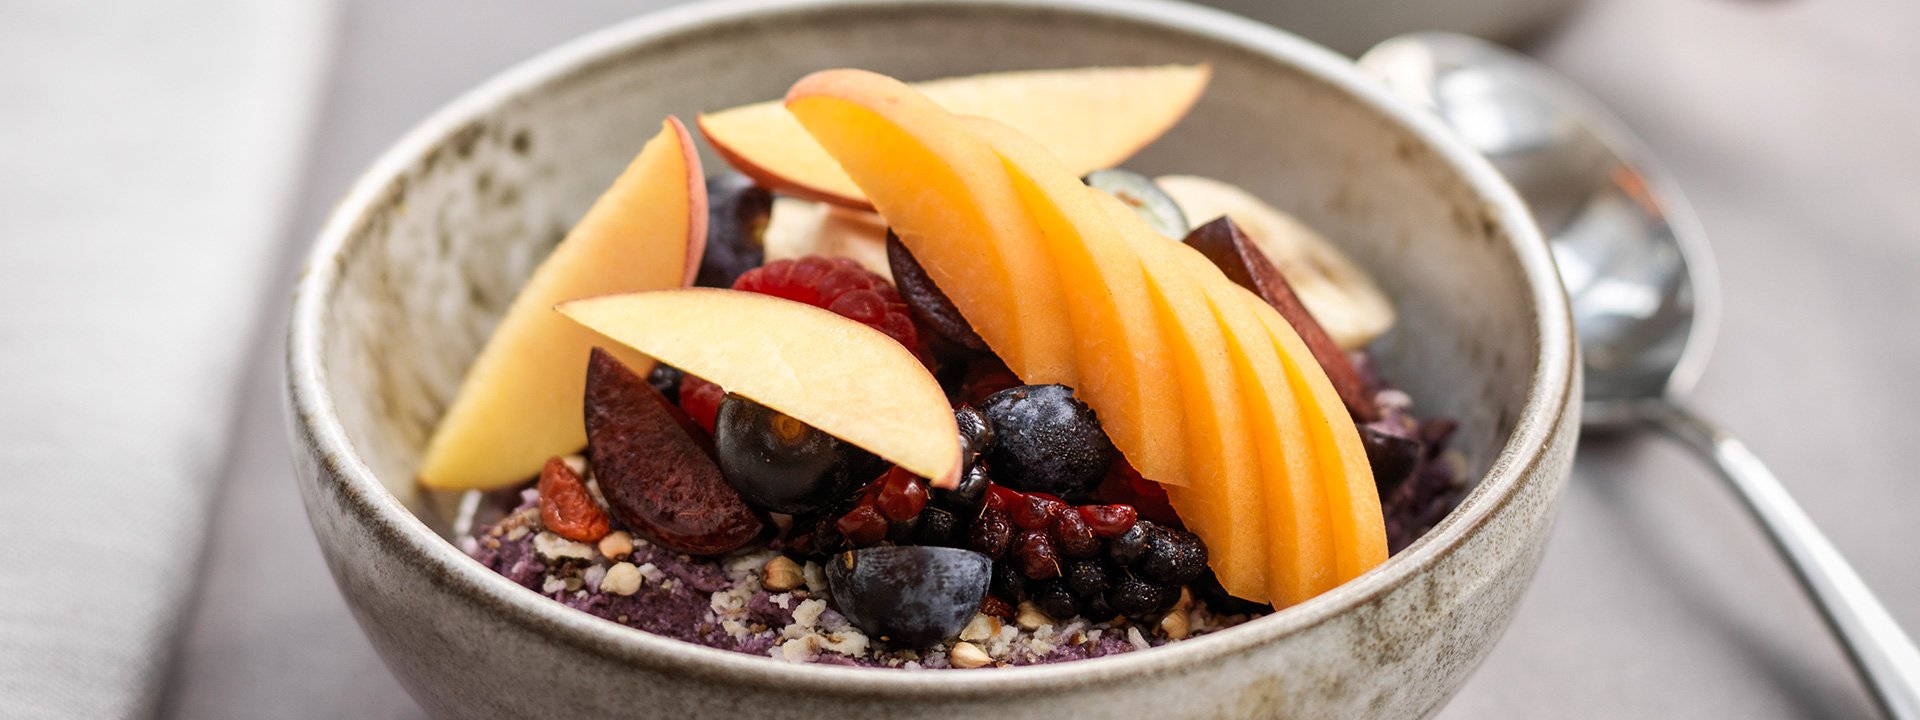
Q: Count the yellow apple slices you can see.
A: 3